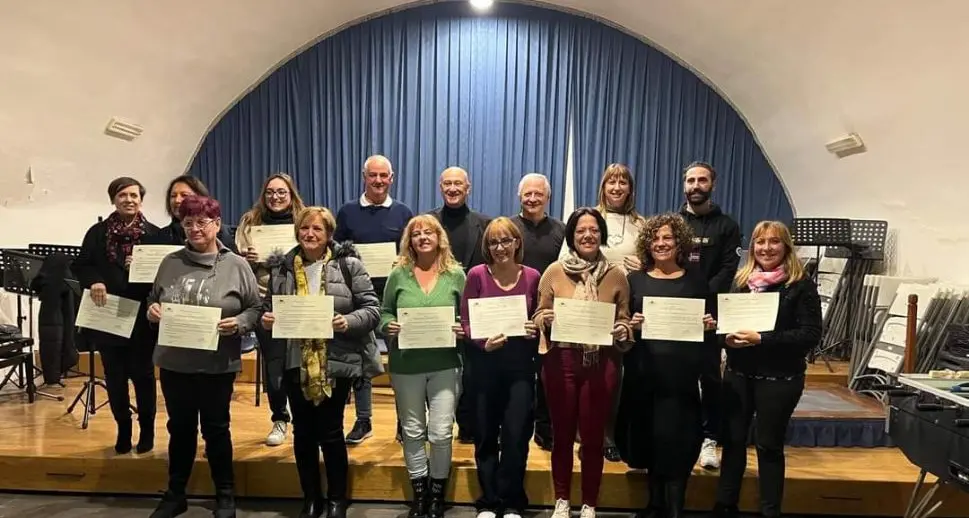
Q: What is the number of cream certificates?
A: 11